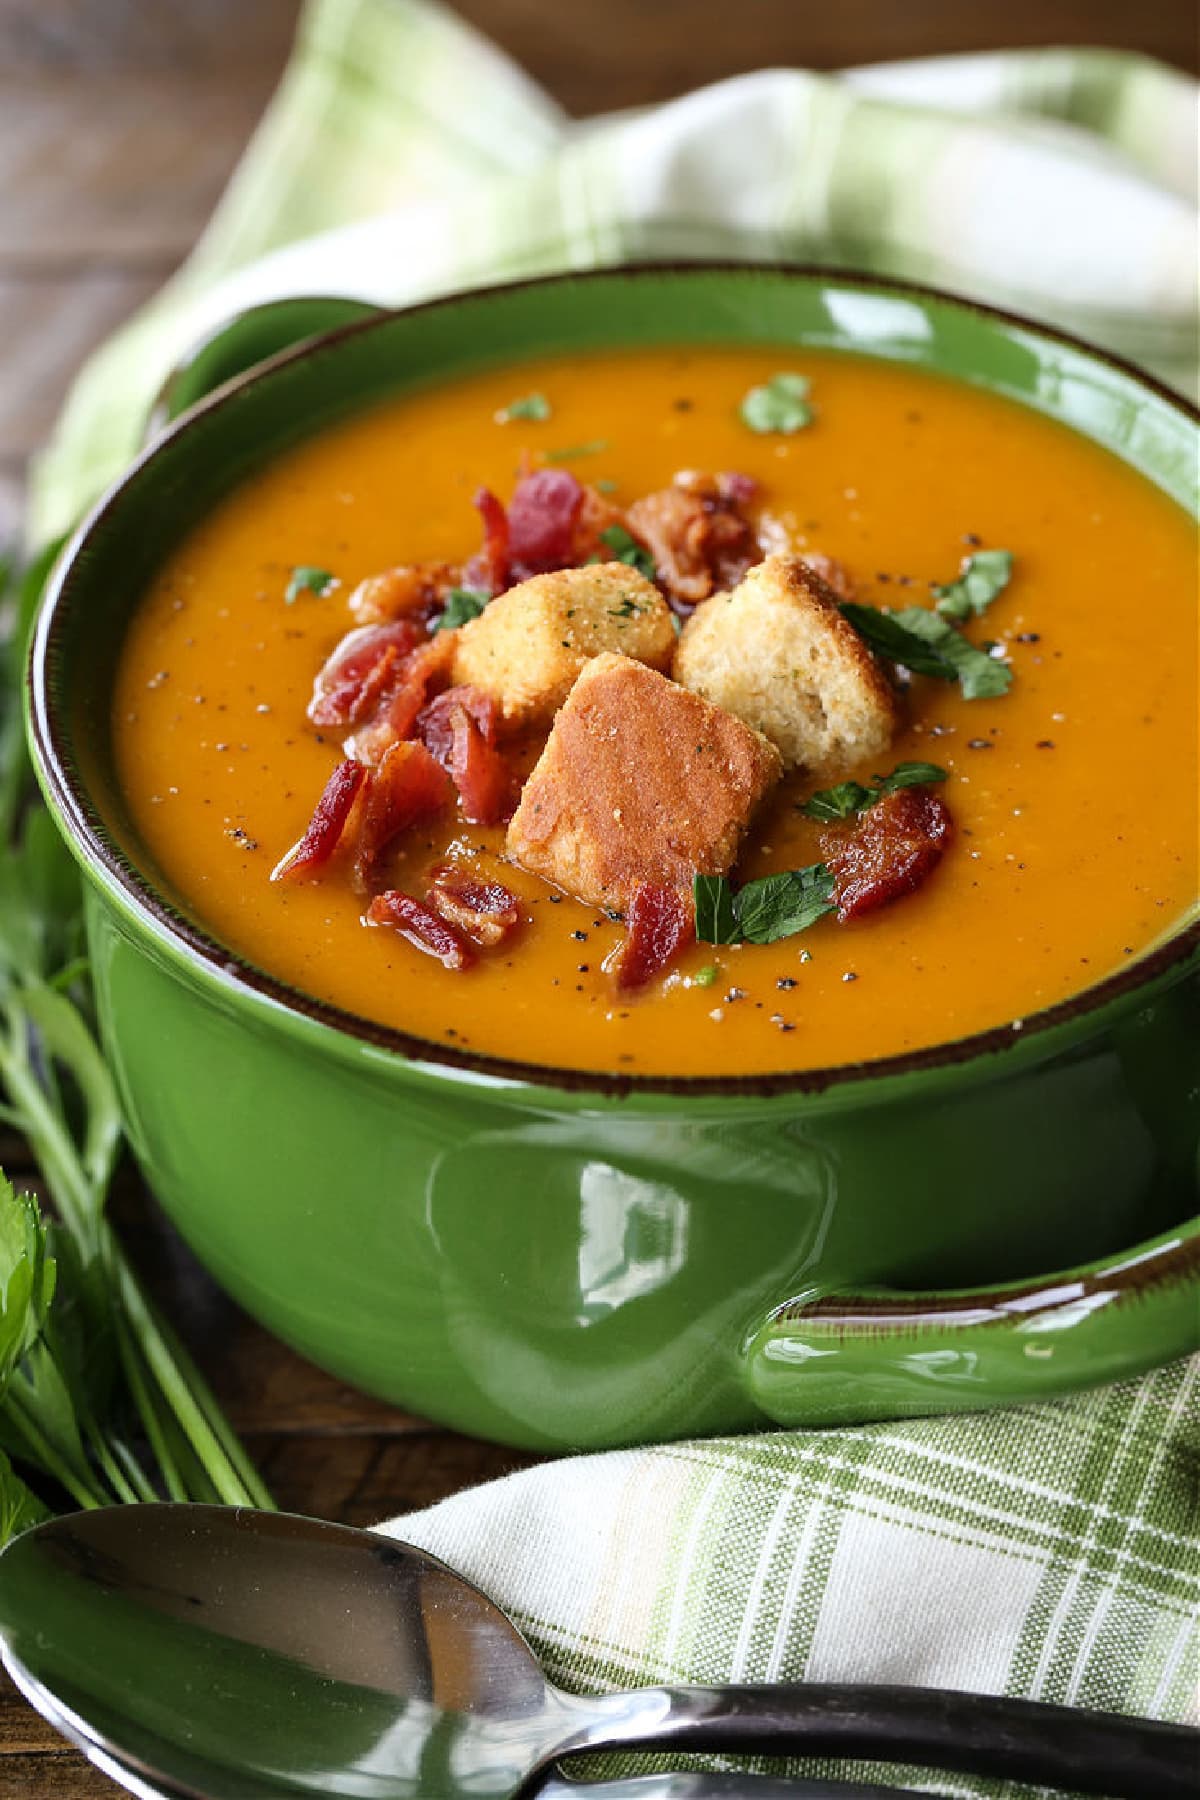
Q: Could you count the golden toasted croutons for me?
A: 3